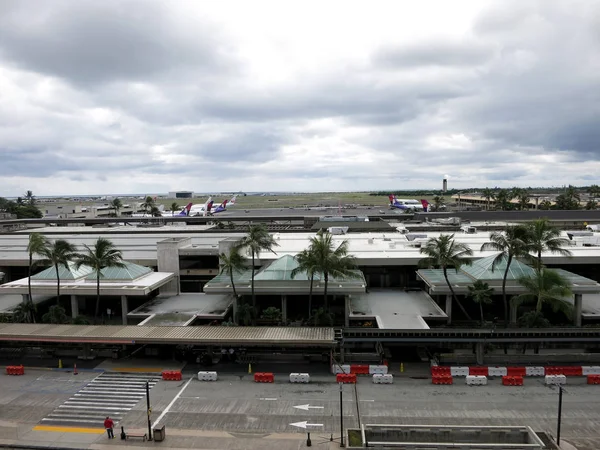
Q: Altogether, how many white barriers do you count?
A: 11